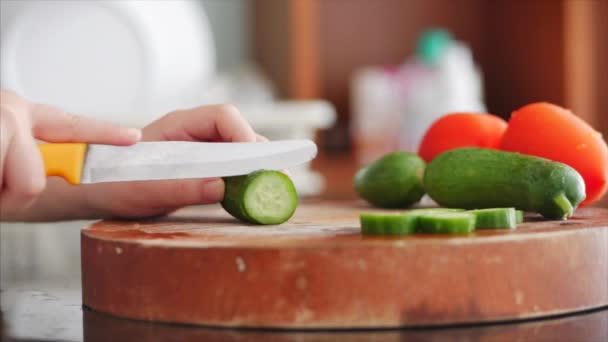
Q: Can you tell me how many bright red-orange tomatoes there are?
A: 2